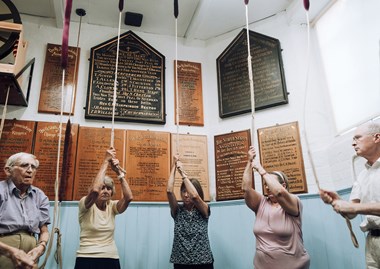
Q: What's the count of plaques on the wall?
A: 11